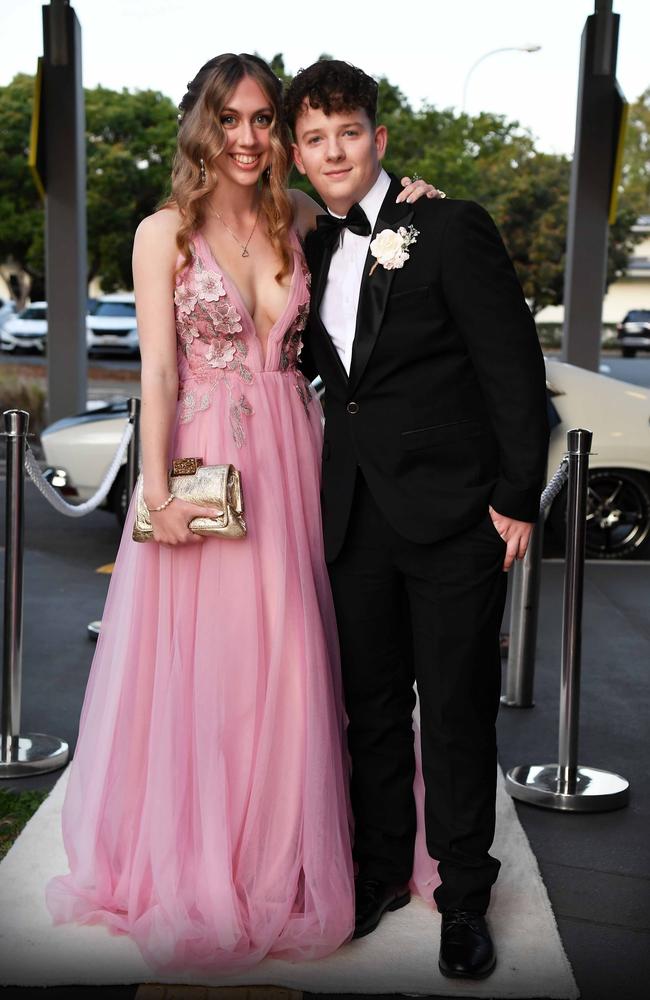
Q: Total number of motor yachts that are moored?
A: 0